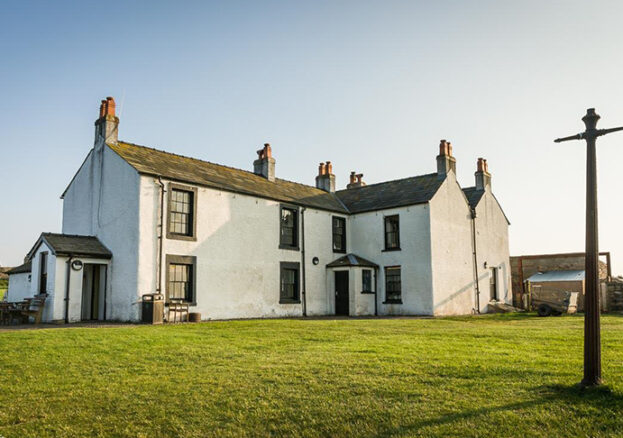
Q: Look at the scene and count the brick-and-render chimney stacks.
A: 6